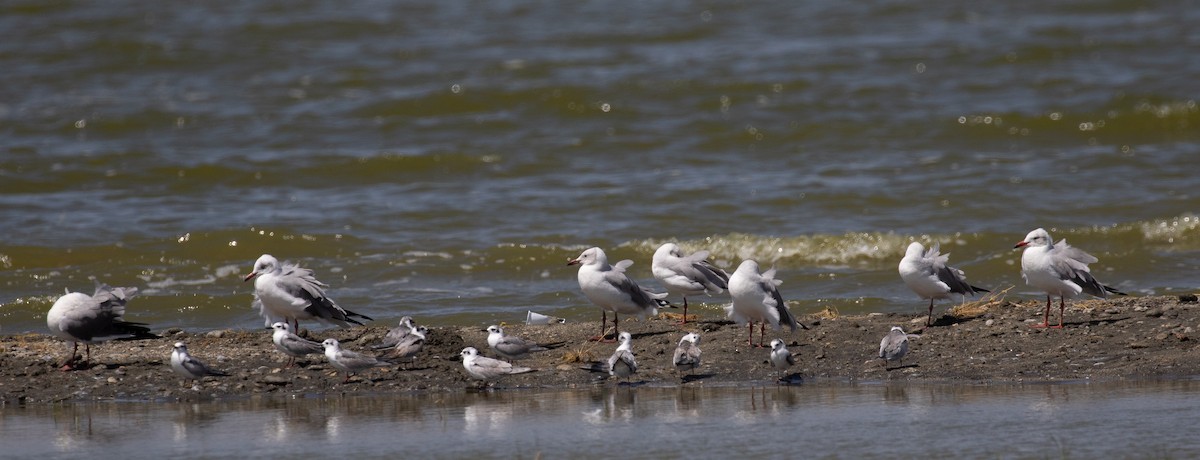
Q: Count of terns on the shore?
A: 11